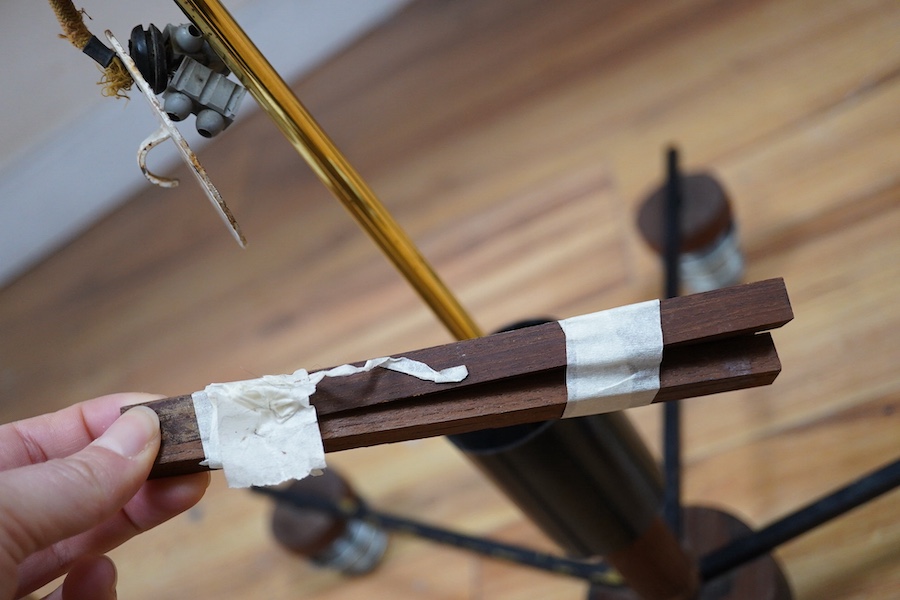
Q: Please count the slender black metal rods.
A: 3